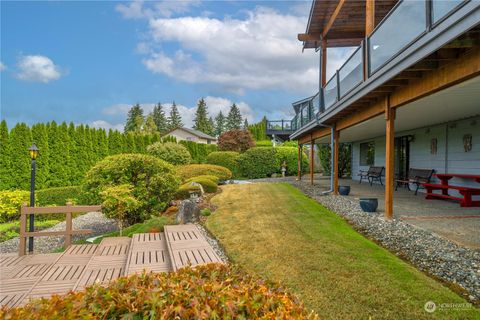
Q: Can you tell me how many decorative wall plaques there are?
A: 2